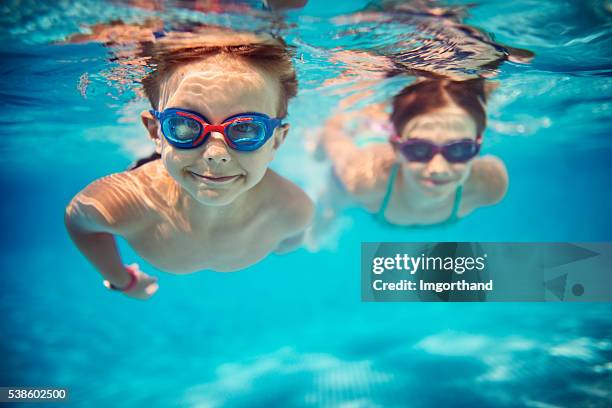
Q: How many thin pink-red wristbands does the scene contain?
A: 1